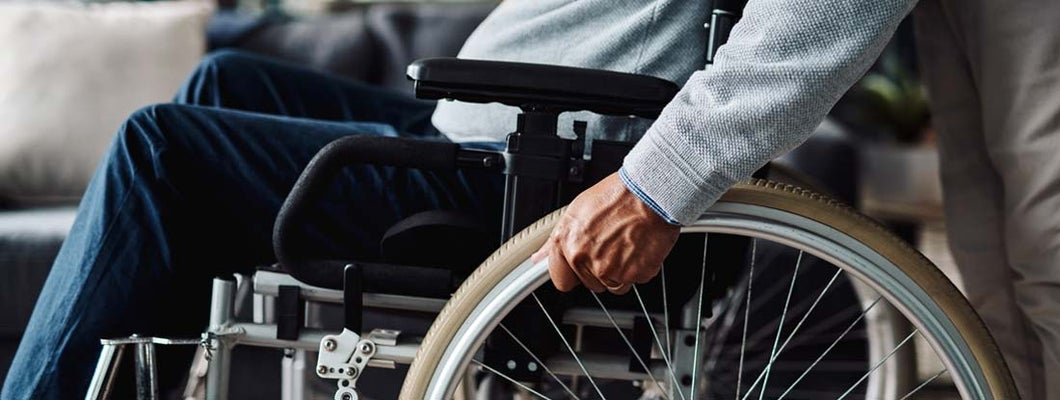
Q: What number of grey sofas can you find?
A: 1